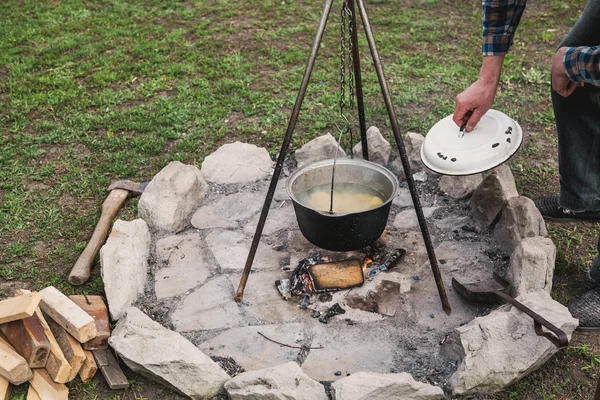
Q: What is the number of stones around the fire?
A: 14